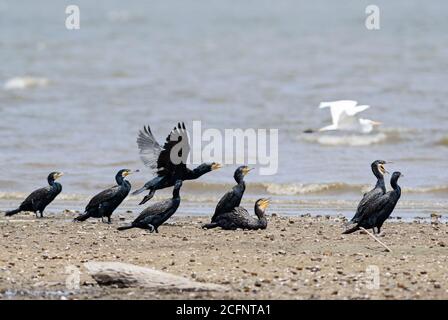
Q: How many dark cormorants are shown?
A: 8